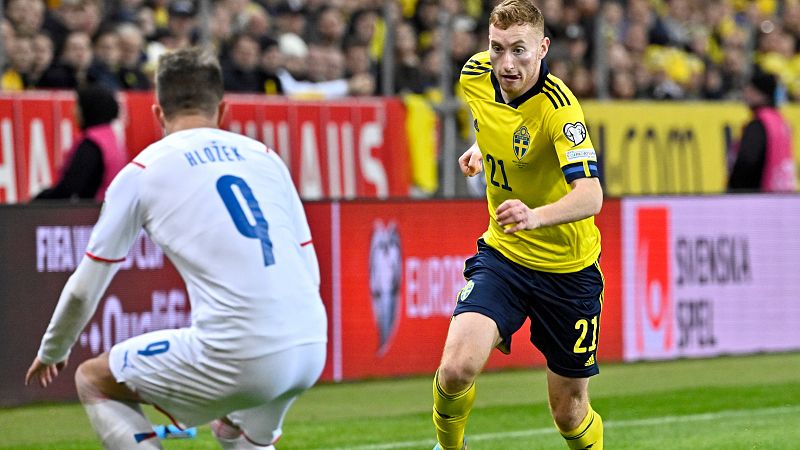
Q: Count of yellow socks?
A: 2